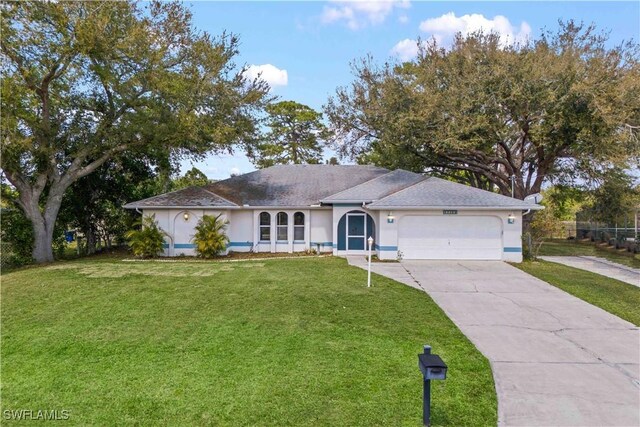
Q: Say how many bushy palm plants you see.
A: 2